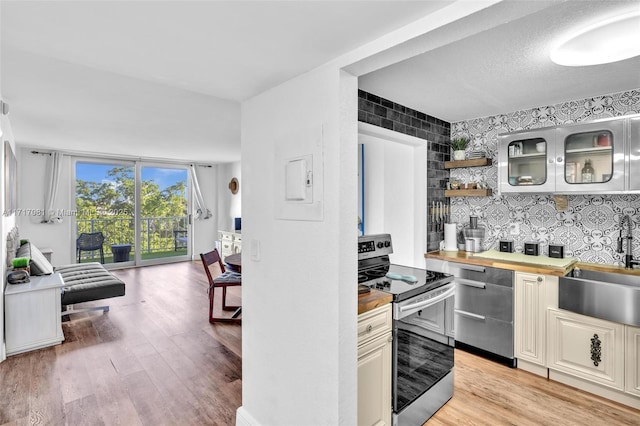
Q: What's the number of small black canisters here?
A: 3